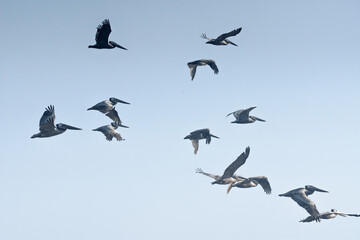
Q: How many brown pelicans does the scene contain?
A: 12